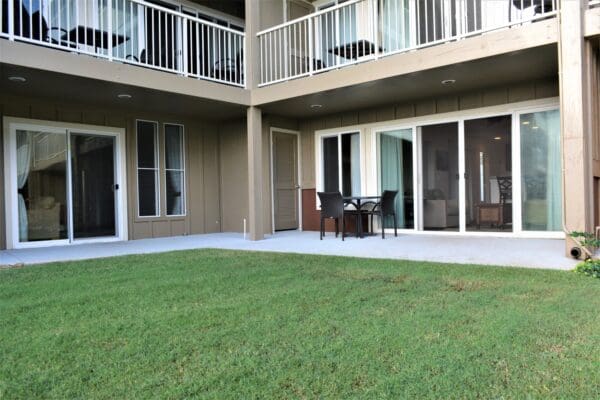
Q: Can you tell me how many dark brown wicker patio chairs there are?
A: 2